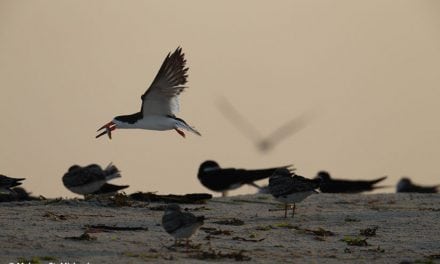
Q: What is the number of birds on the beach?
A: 7